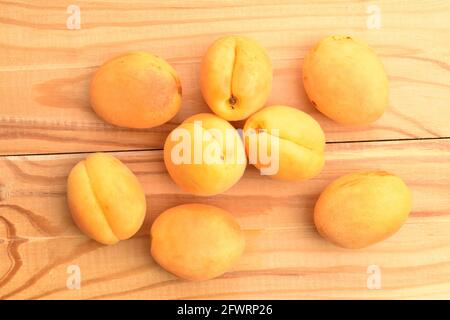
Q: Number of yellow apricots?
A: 8